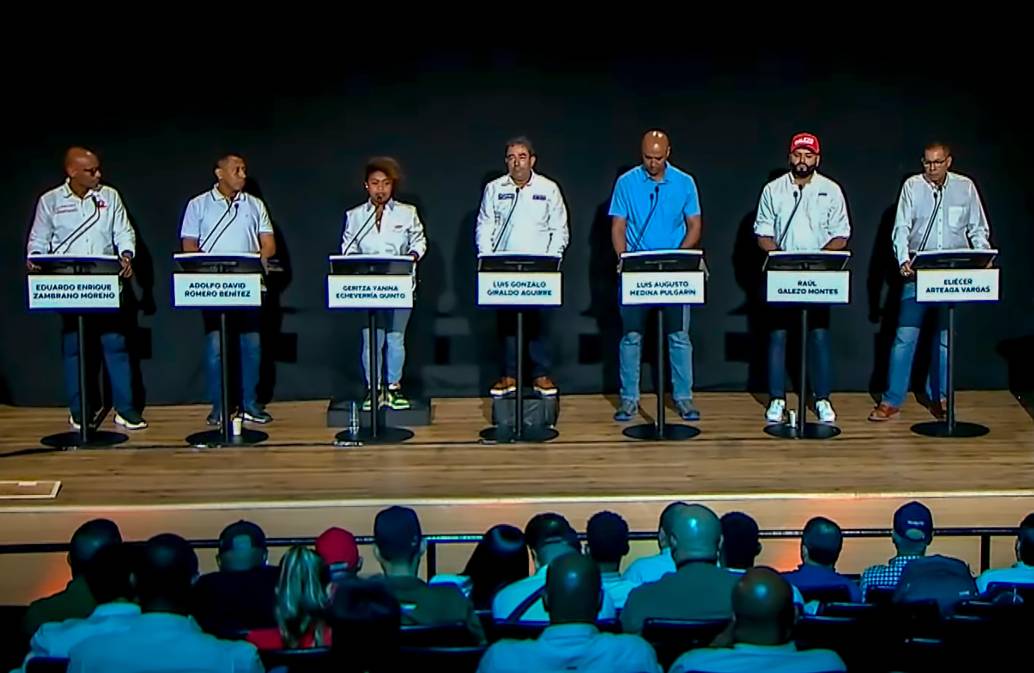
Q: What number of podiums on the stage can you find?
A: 7